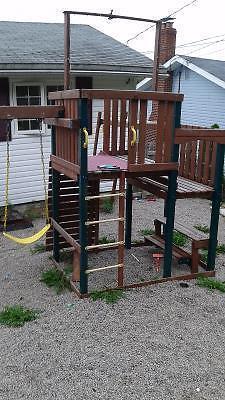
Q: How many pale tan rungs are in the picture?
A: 4